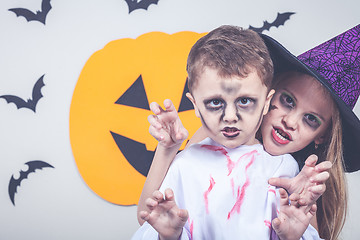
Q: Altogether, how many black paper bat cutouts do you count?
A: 5